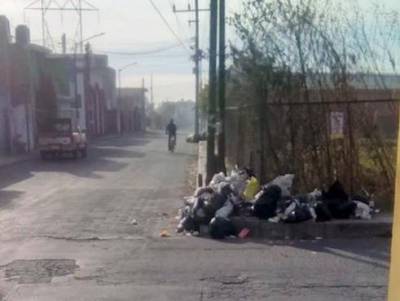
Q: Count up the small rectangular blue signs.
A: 0